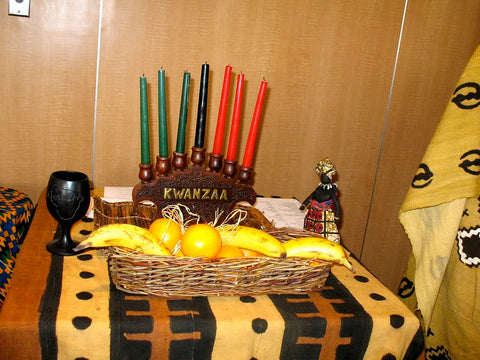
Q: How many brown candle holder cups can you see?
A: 7